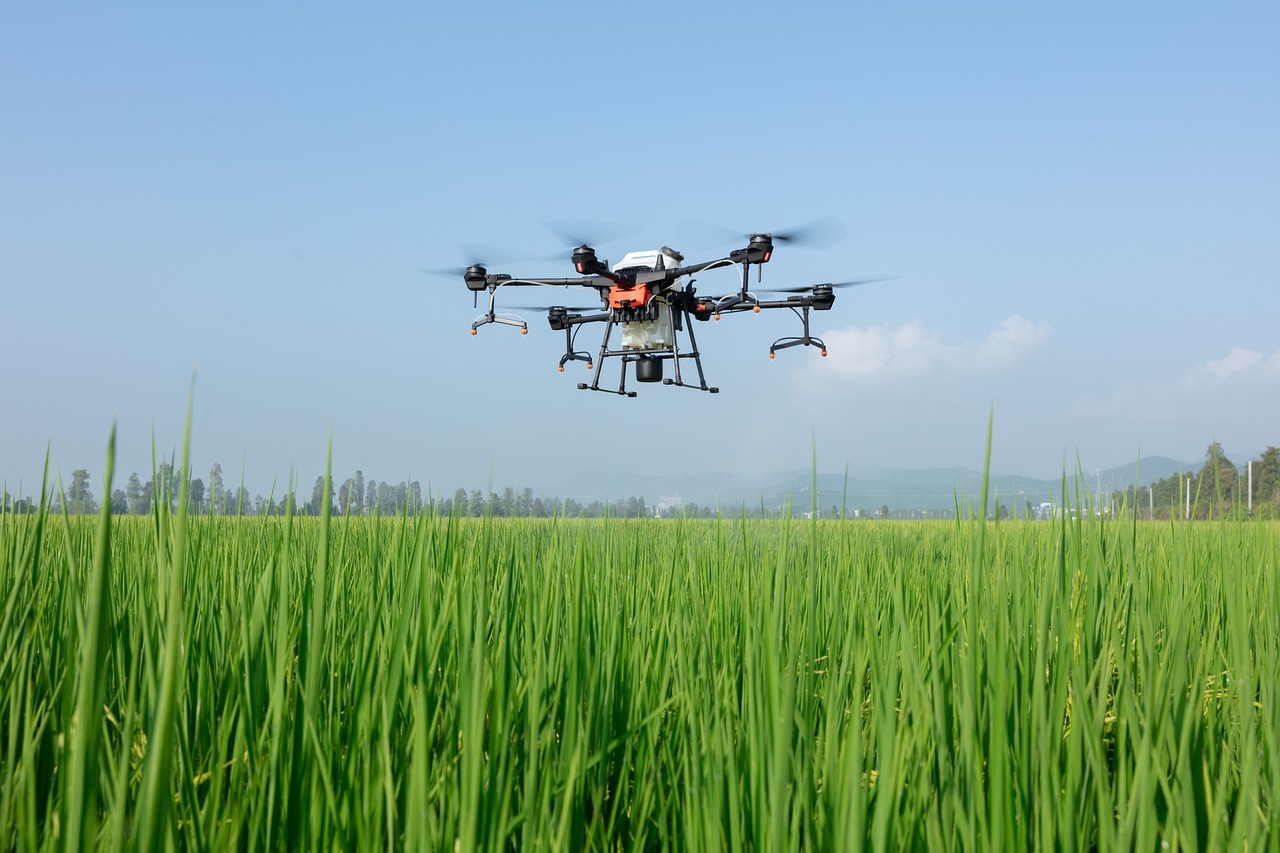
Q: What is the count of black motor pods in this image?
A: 6